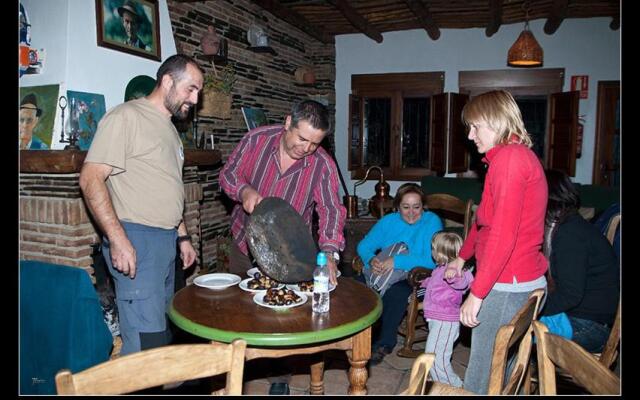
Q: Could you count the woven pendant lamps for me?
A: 1